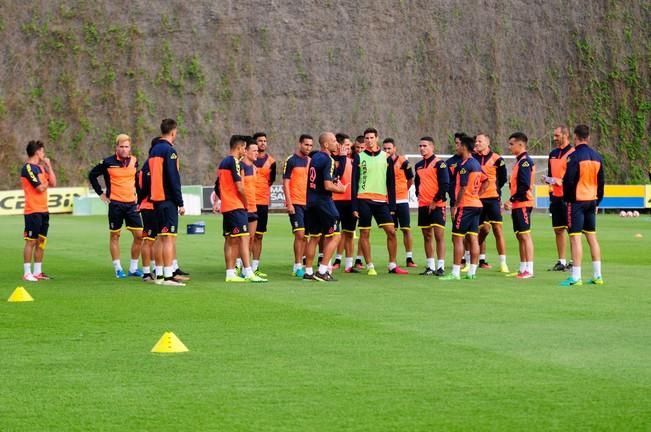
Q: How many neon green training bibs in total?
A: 1